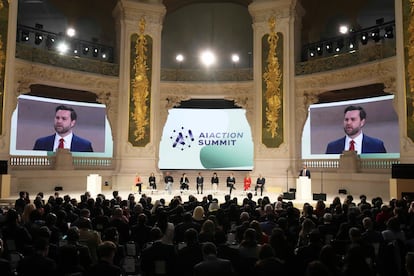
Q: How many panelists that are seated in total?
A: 9